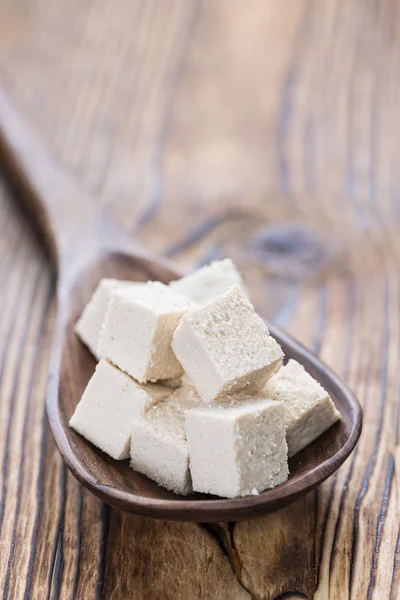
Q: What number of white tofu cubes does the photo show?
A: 8